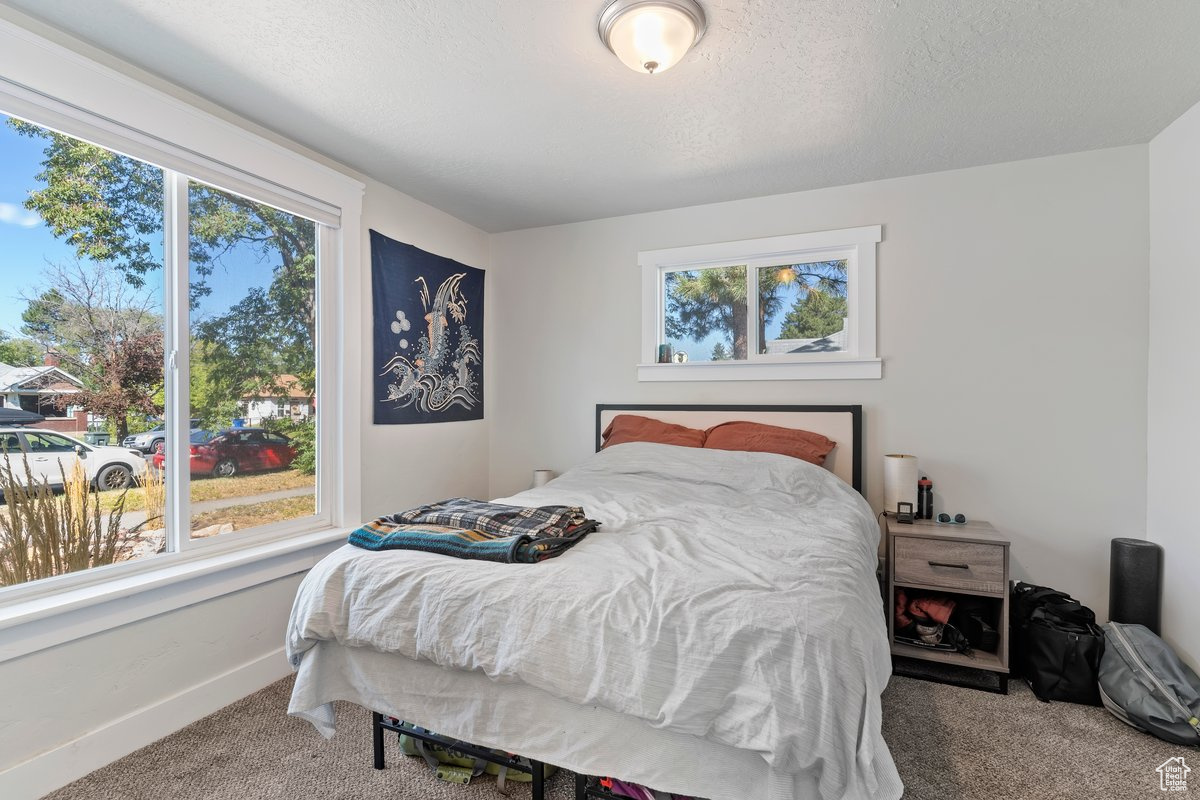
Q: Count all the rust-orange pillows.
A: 2